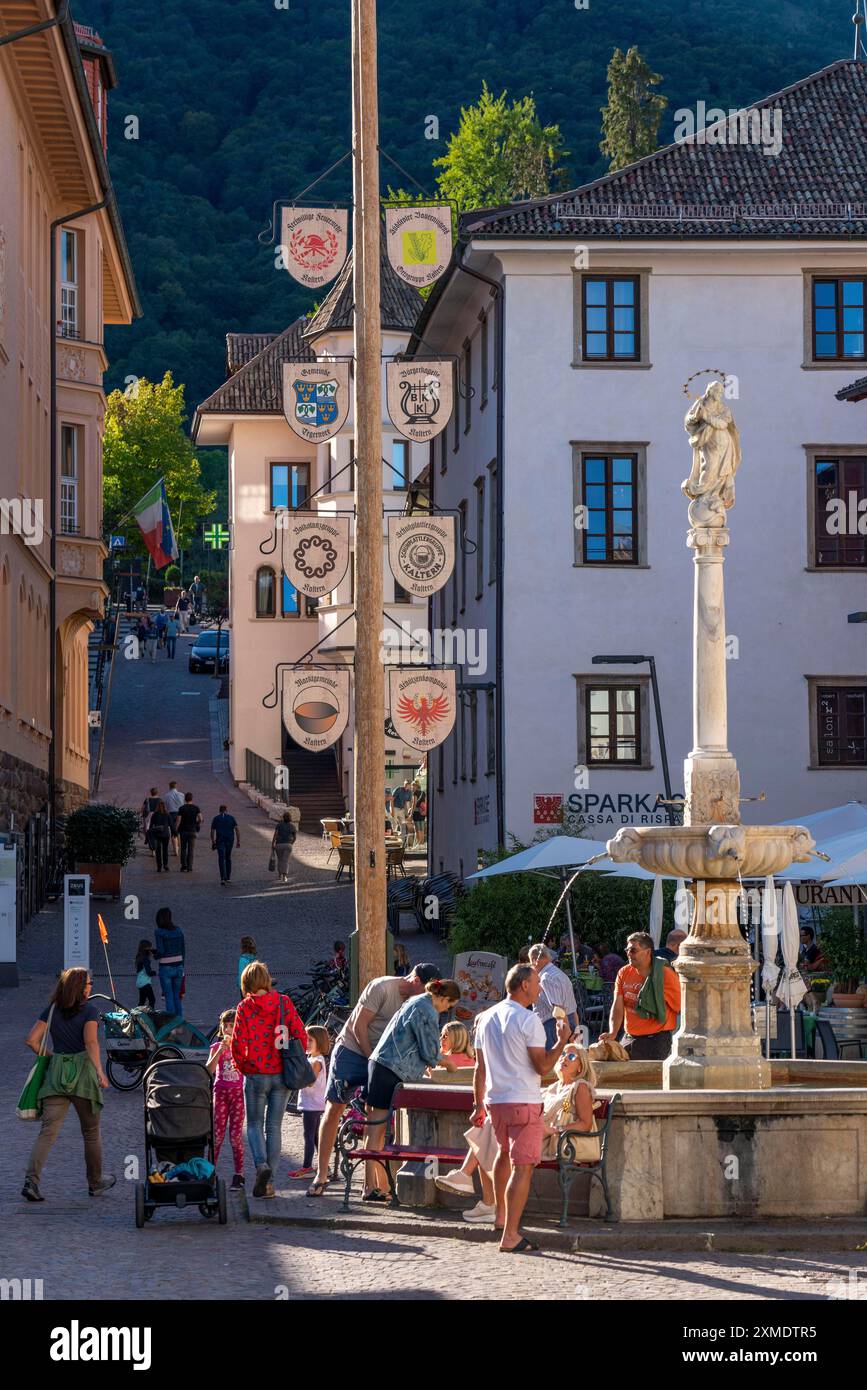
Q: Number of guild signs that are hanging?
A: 8